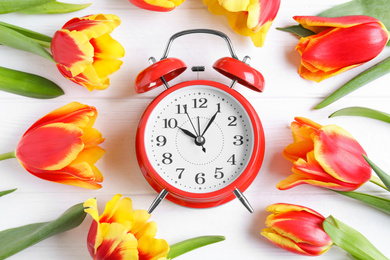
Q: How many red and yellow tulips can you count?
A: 8